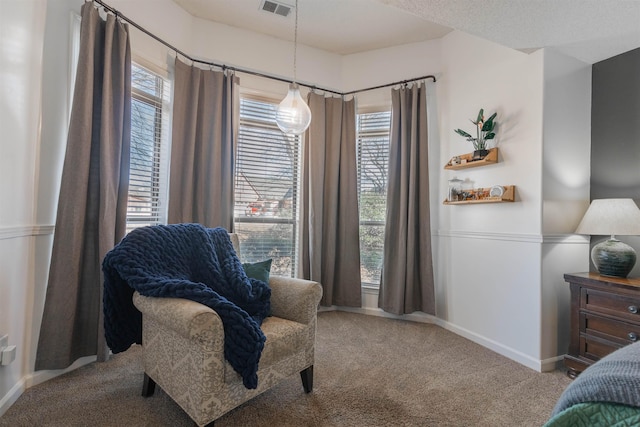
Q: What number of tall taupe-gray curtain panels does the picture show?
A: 4